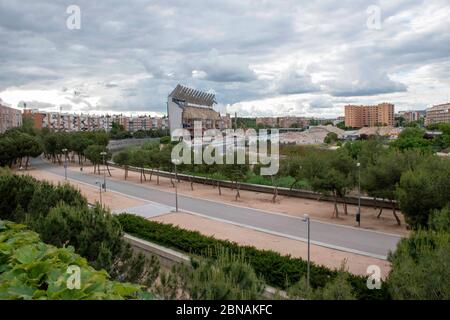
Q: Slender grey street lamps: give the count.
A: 6